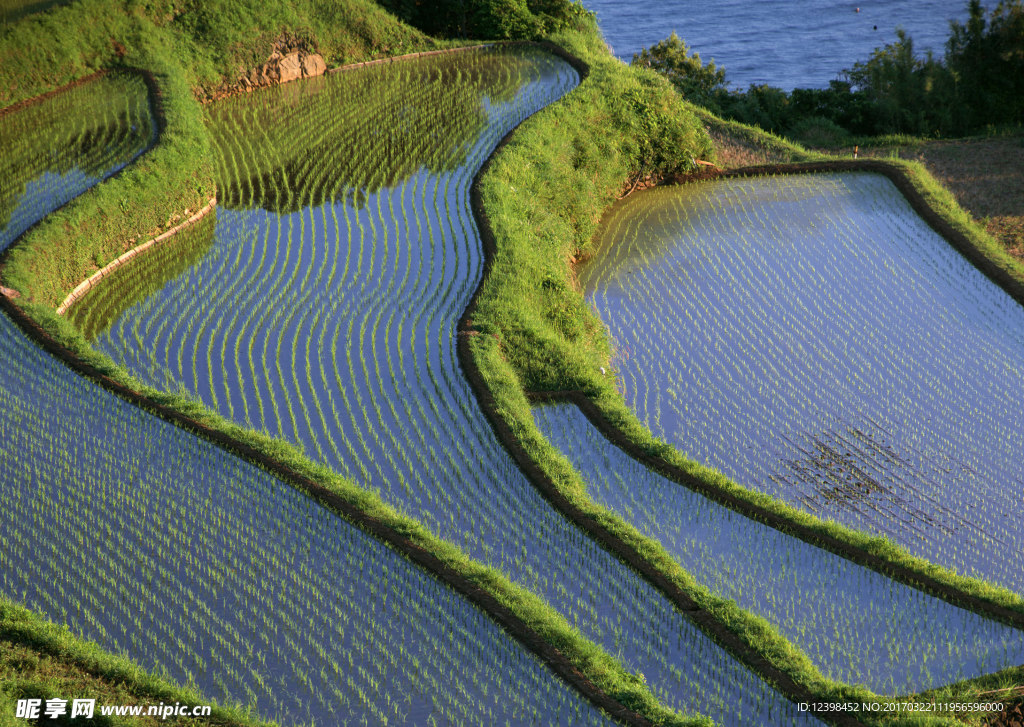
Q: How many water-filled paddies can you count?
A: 5